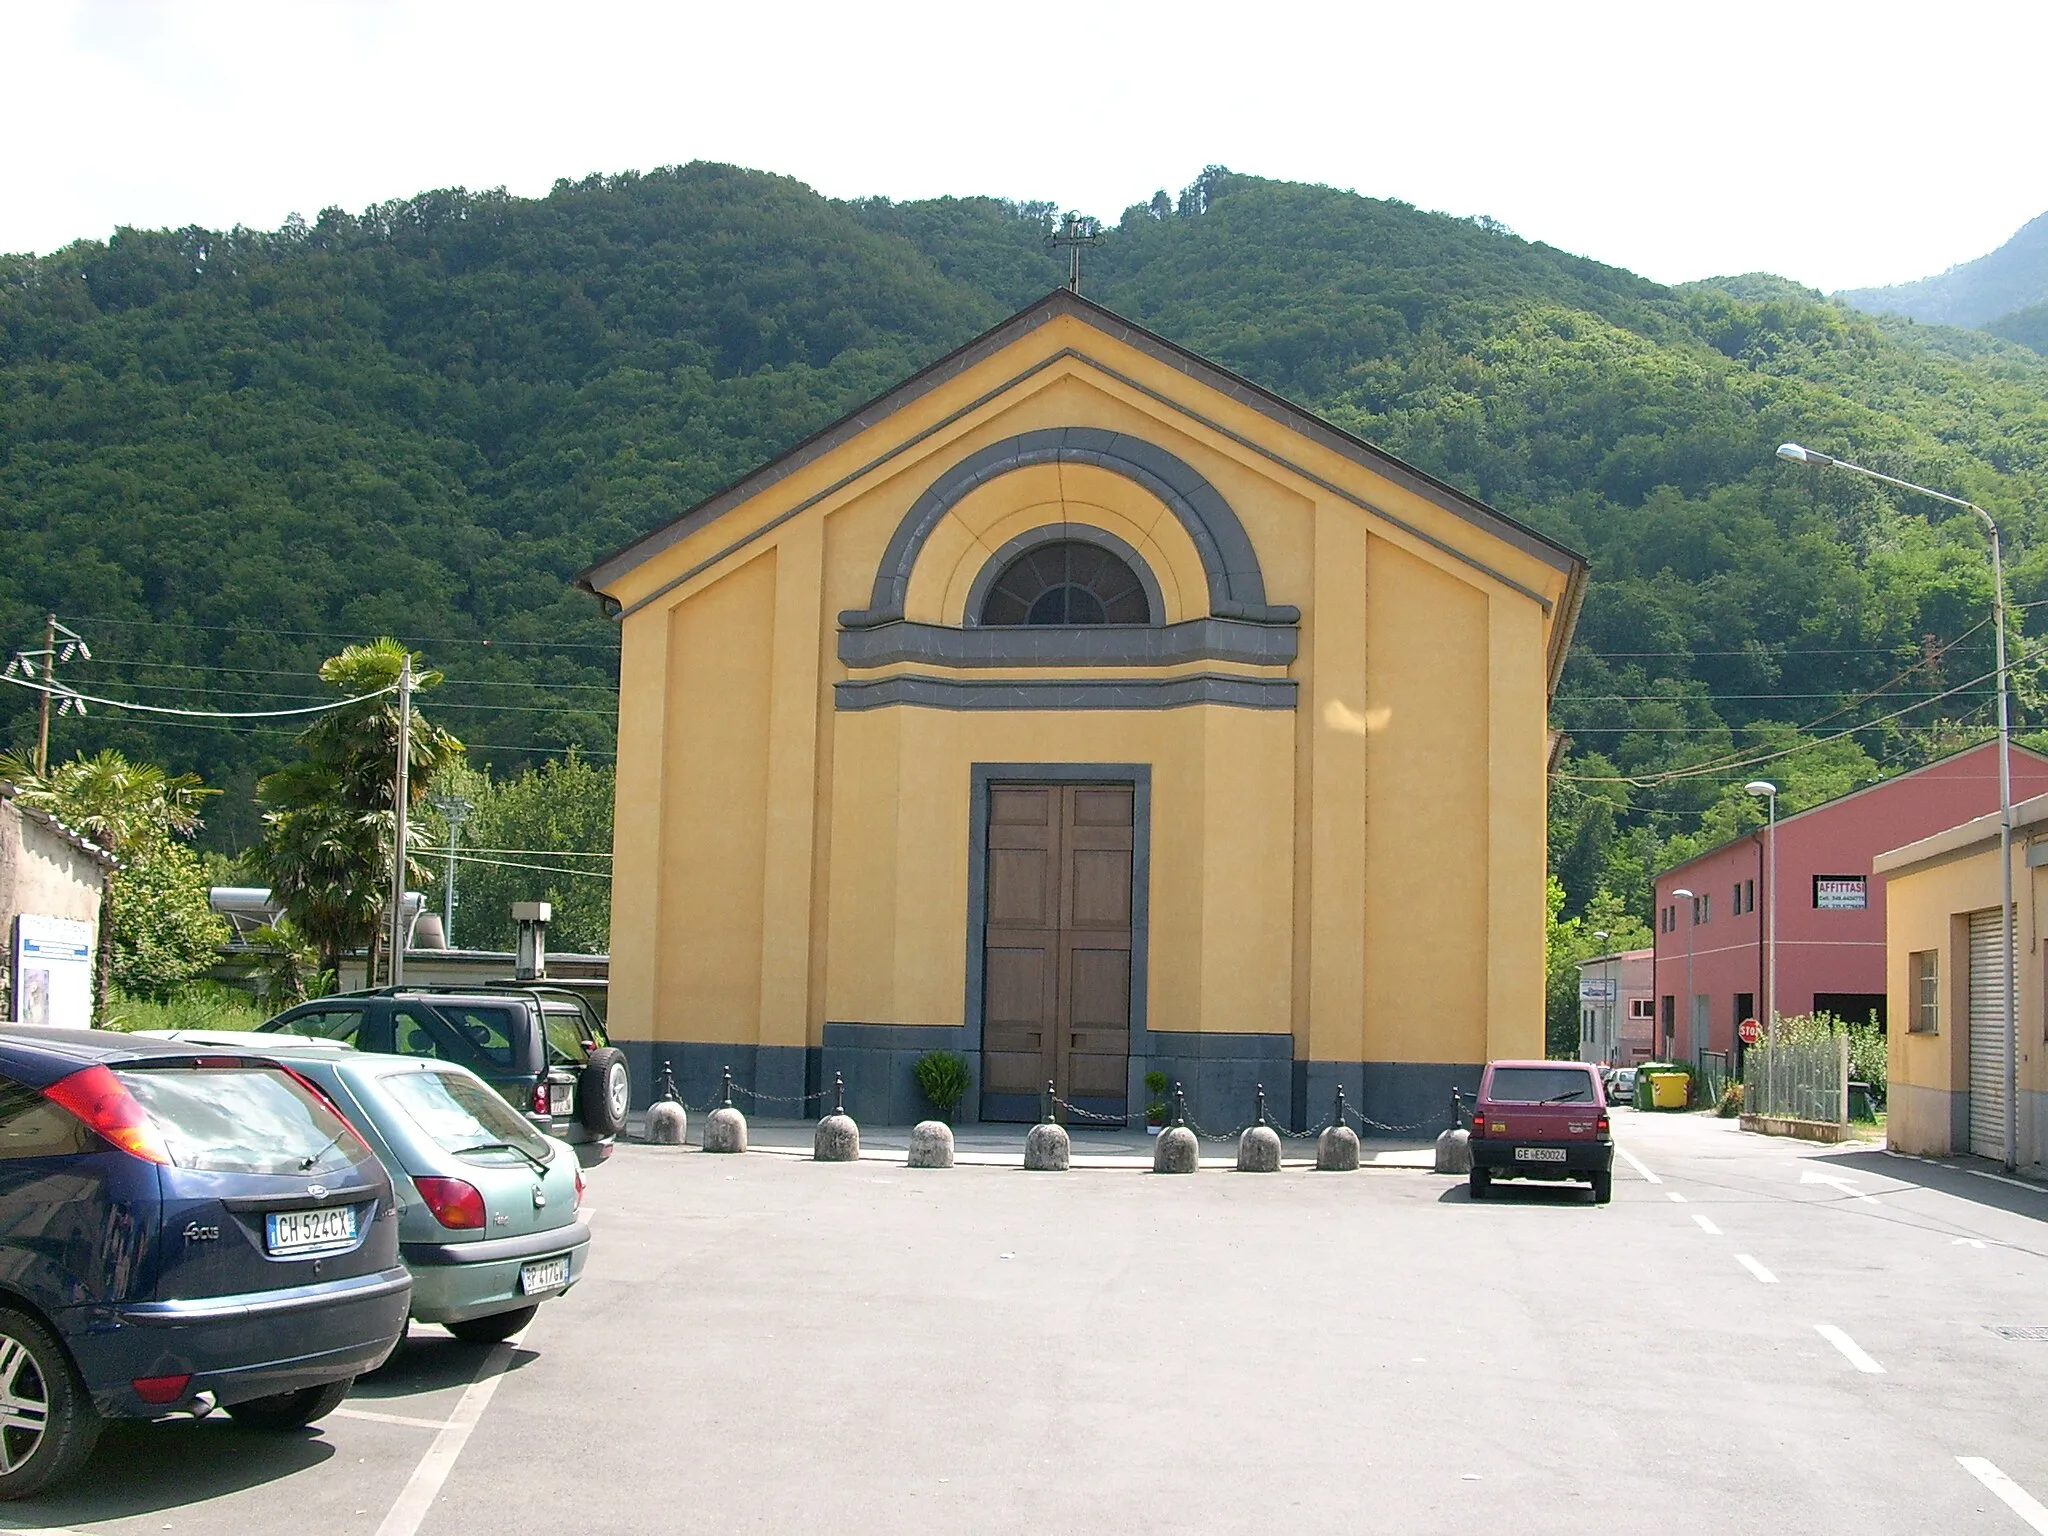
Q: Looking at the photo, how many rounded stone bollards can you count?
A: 9